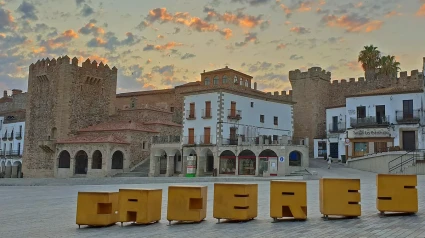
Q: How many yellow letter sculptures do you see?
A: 7